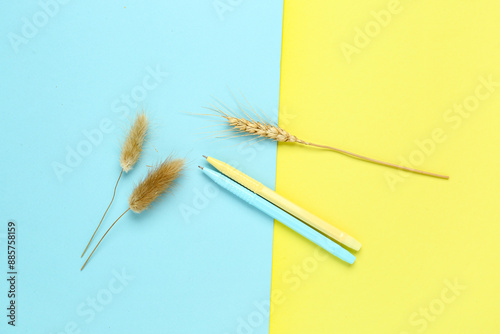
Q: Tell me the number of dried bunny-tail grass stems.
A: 2